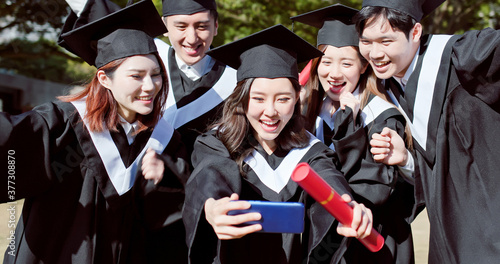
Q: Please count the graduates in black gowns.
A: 5